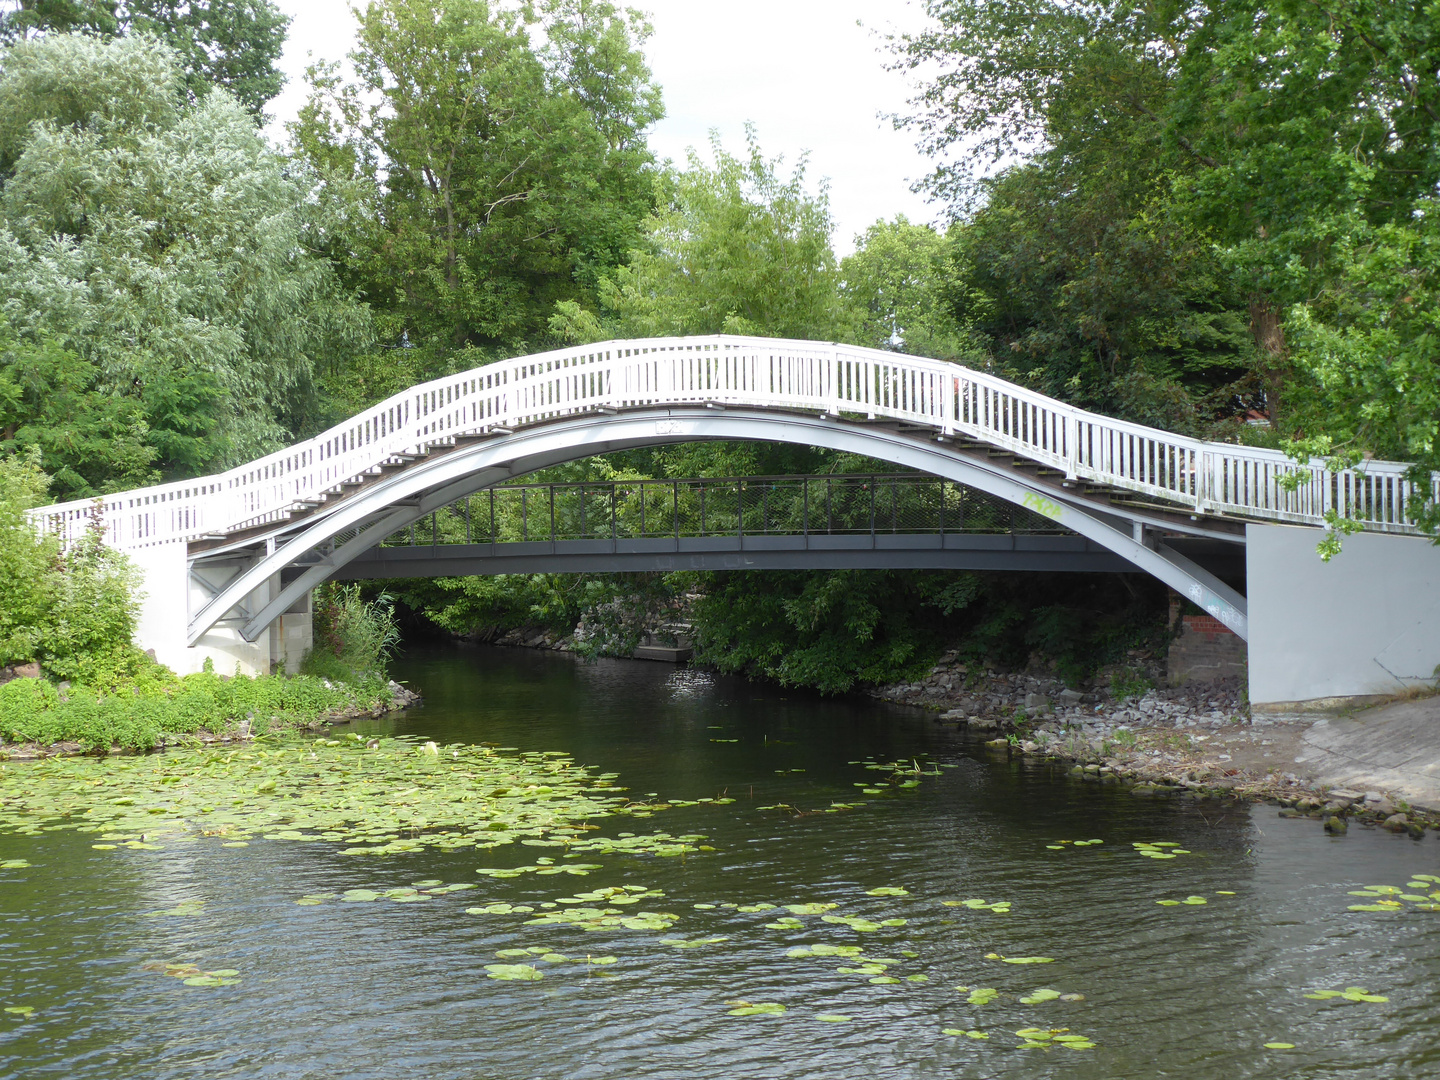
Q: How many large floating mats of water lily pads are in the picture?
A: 1